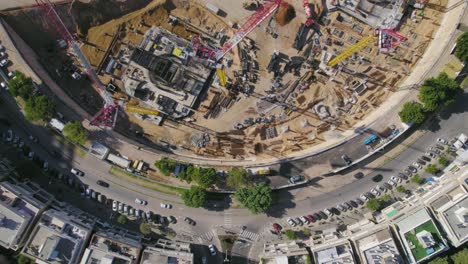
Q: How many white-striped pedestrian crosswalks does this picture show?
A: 3